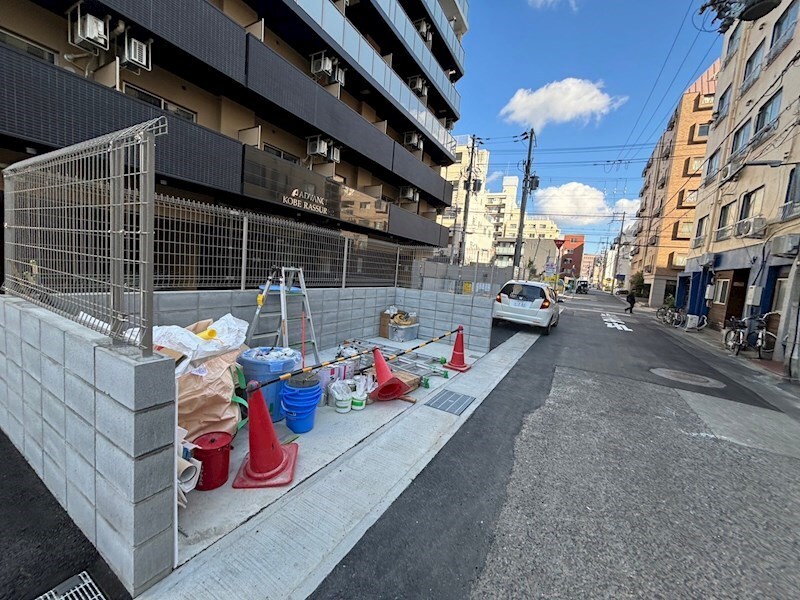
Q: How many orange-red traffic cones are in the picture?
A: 3